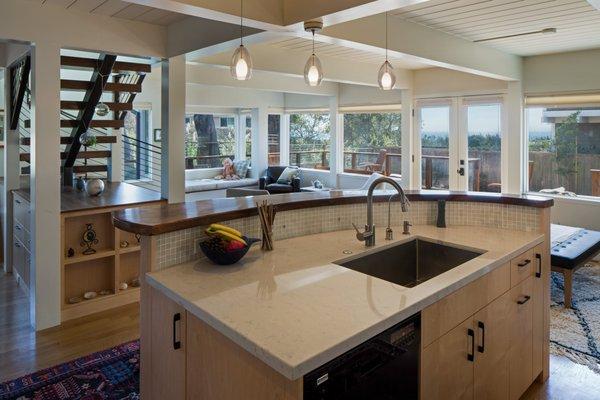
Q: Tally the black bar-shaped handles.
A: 6